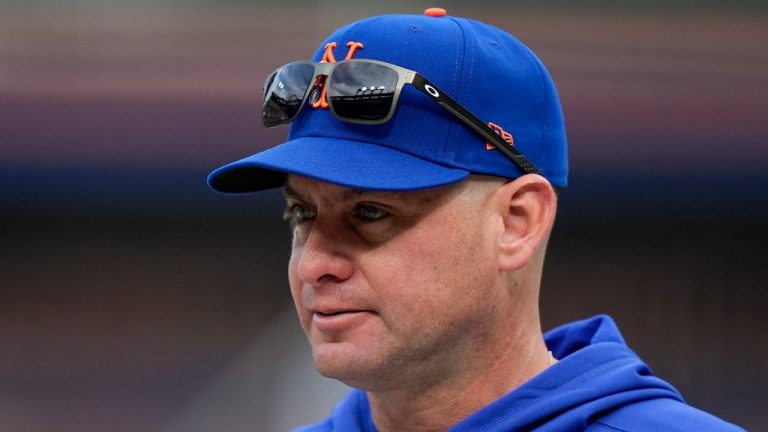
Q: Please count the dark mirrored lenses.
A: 2